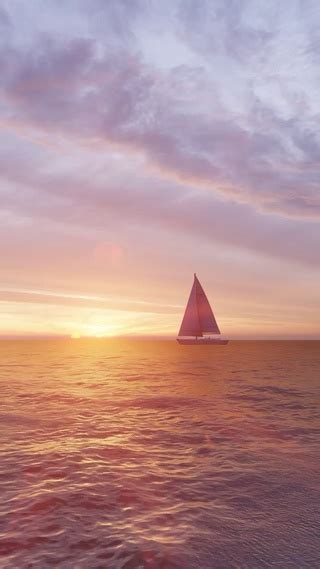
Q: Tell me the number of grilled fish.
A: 0